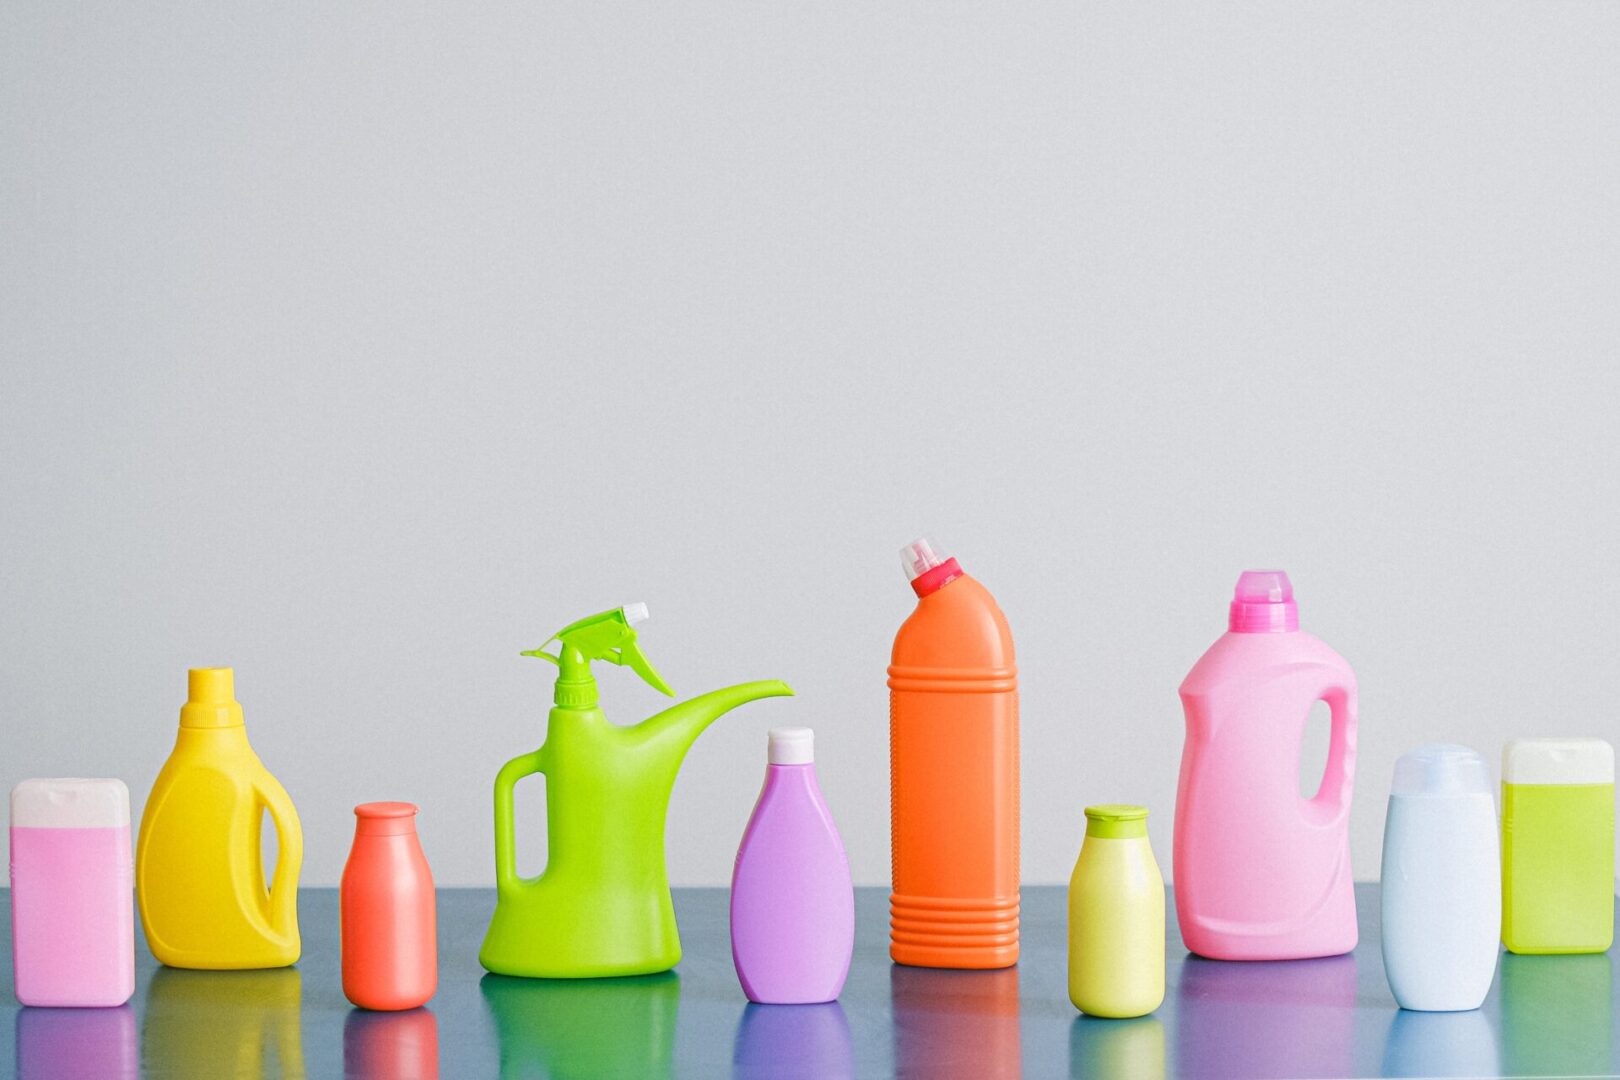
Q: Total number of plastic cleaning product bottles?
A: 10